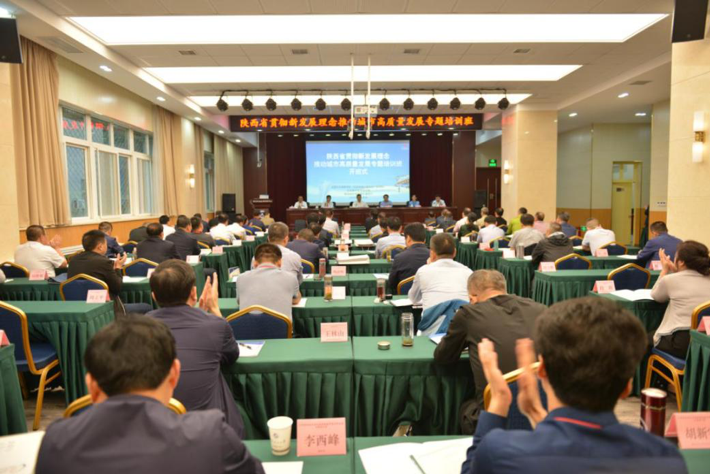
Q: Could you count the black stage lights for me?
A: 12